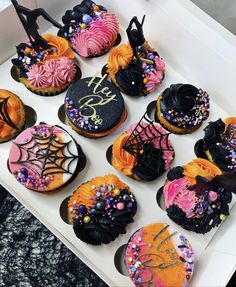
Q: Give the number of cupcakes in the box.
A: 12